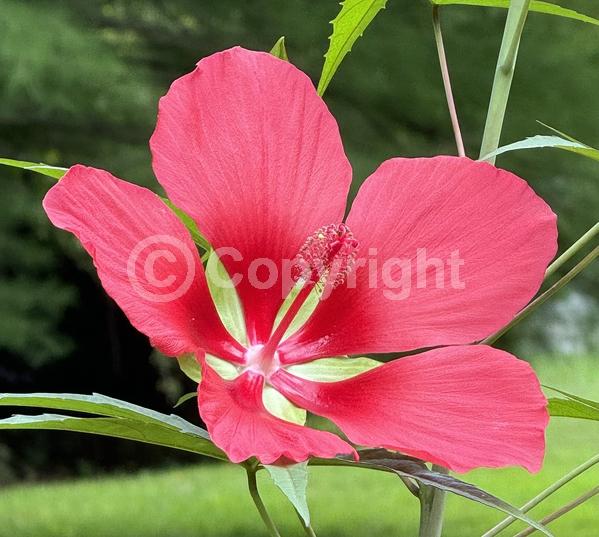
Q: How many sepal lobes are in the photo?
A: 5